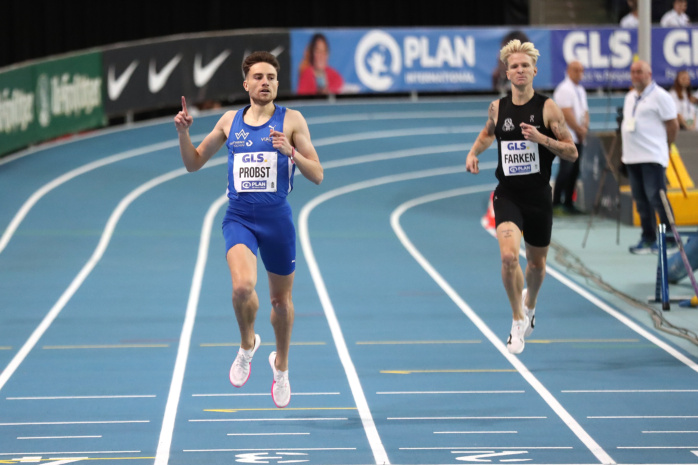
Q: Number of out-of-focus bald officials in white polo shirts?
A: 2